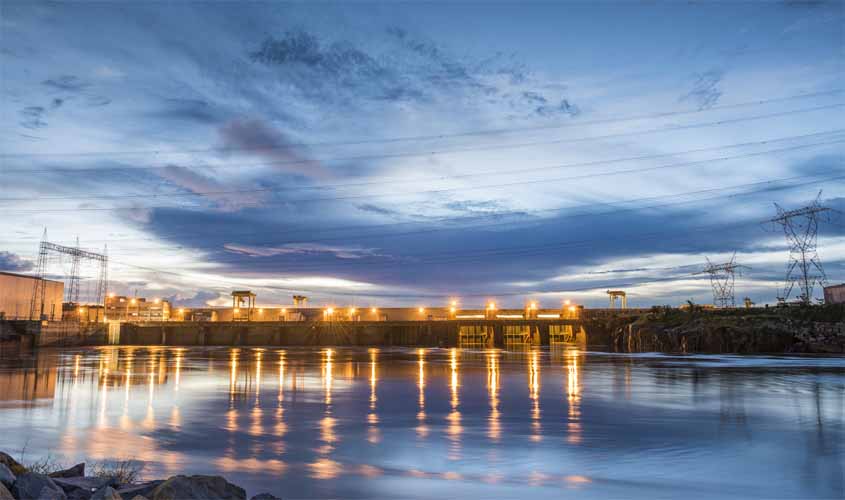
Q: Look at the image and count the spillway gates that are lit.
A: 3